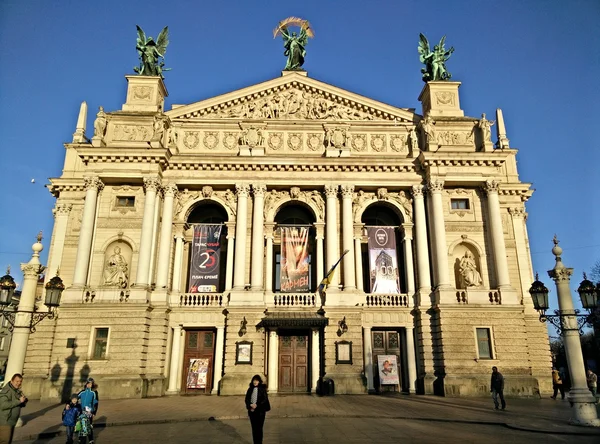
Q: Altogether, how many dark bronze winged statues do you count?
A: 3